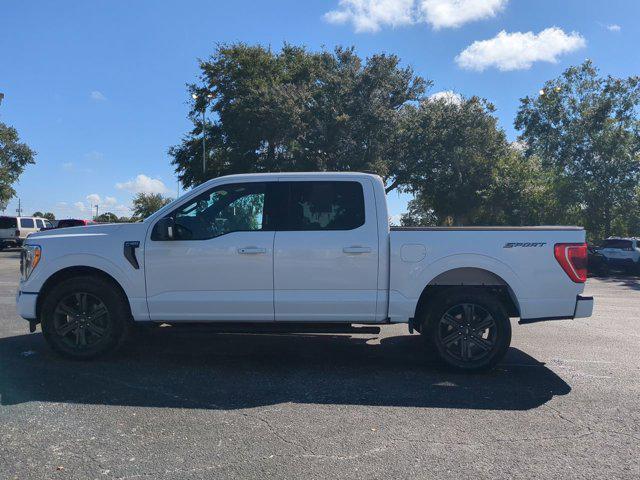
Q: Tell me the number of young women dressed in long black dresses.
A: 0